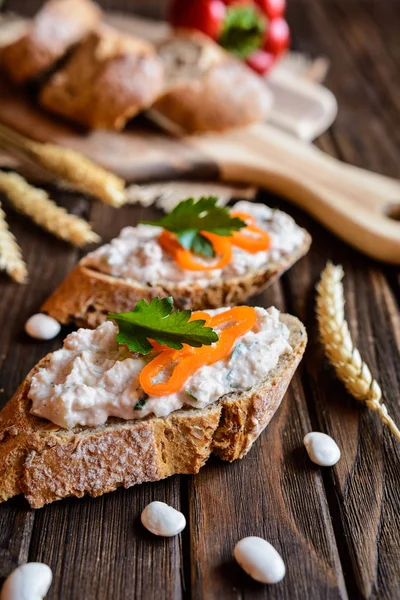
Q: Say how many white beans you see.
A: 5